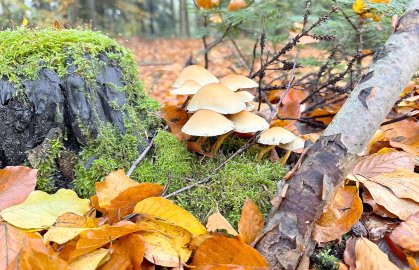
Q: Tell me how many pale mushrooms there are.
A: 9